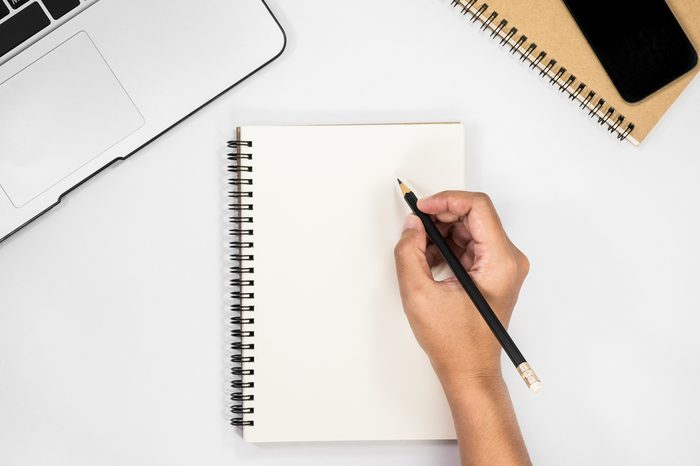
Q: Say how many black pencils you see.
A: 1